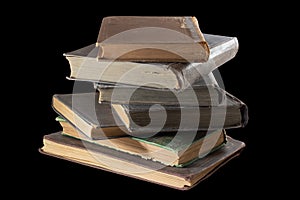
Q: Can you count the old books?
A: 7